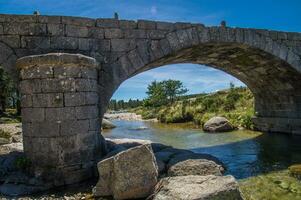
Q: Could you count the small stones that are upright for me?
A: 3